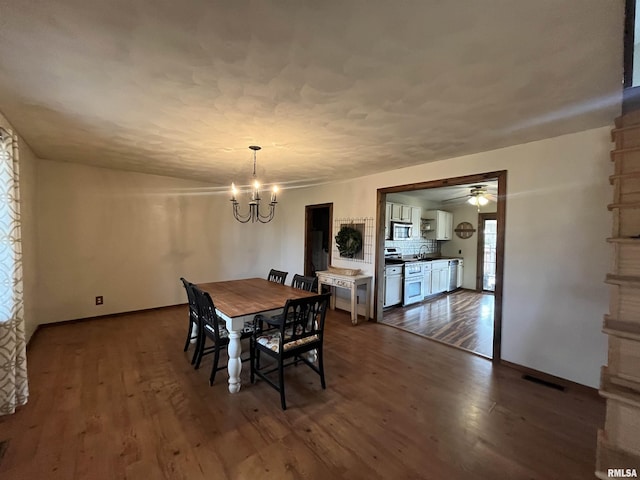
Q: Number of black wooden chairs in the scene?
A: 5